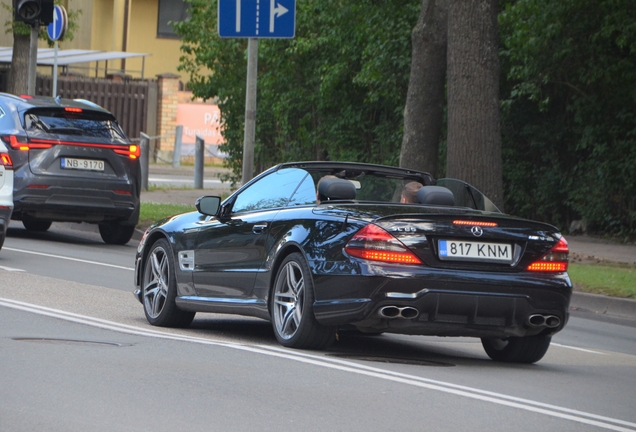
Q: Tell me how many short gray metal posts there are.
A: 3